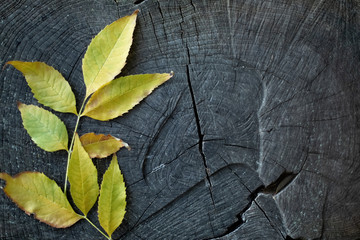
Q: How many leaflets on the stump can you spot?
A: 8